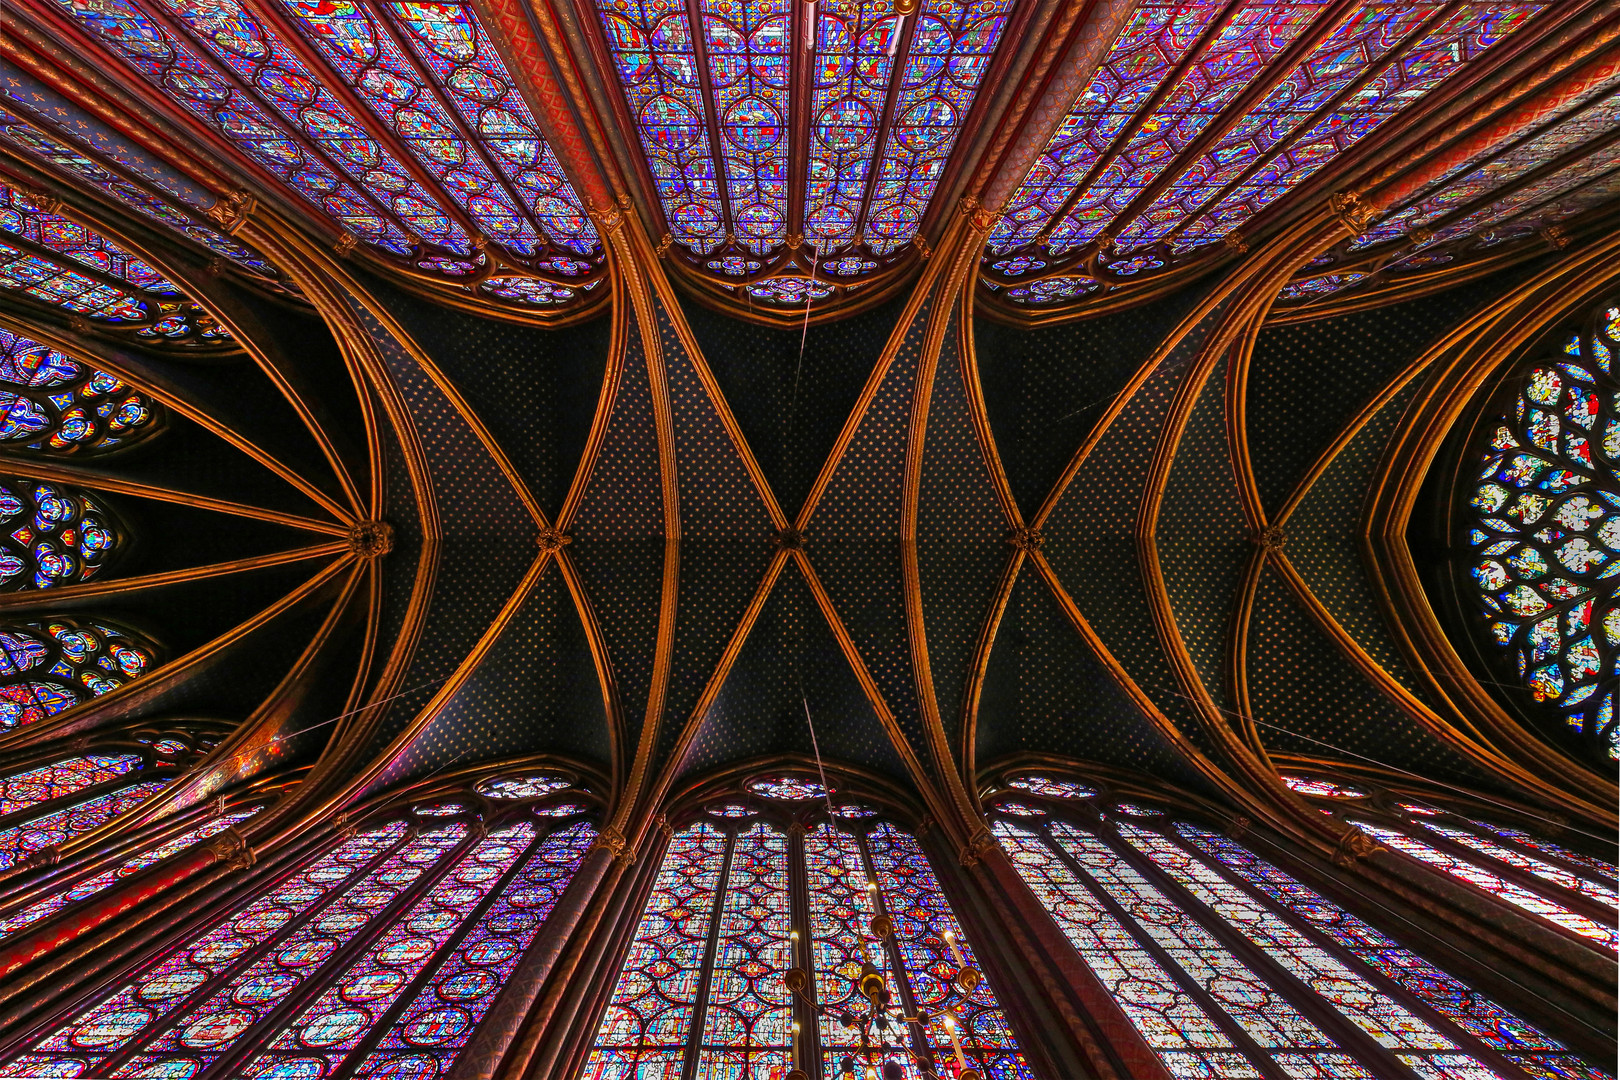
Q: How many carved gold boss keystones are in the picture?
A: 5